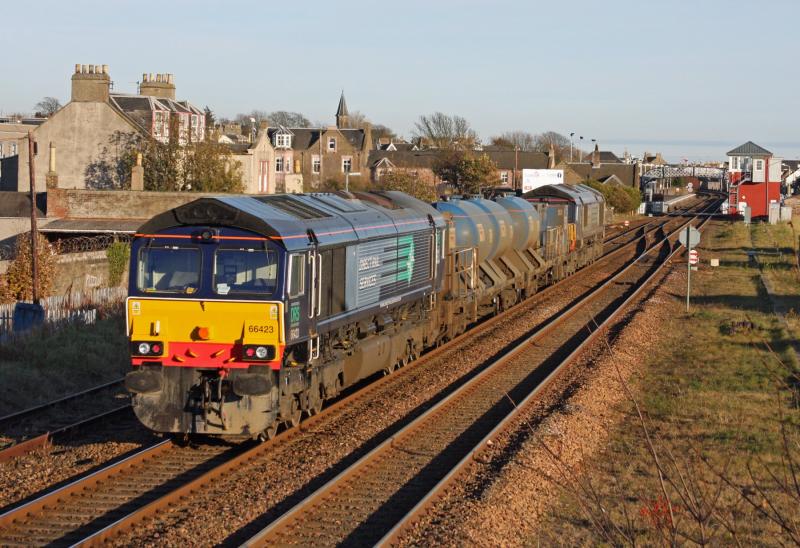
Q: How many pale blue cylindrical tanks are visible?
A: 3